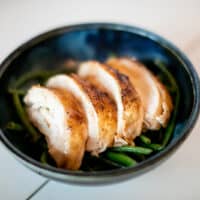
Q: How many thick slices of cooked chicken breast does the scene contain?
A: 4